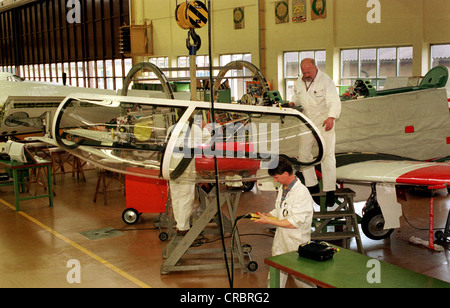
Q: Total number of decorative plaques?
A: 4